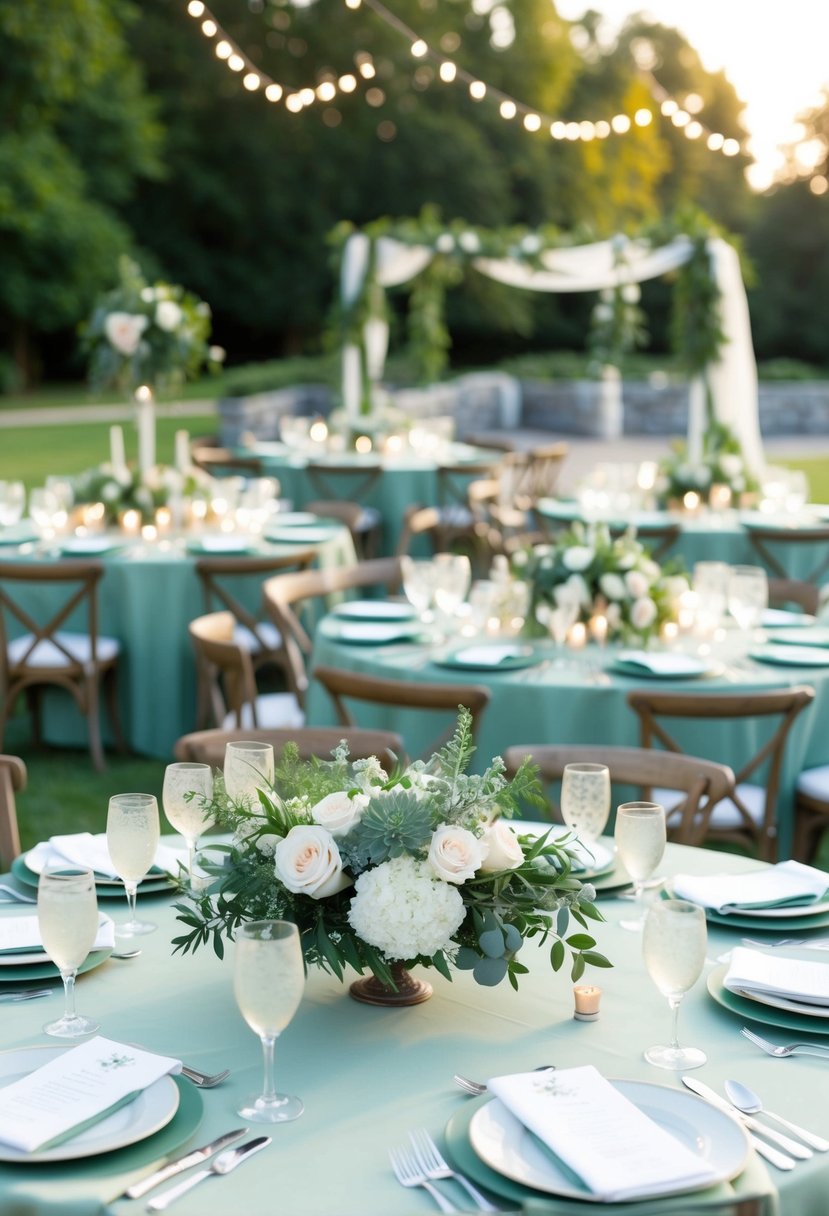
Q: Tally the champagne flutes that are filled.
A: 8